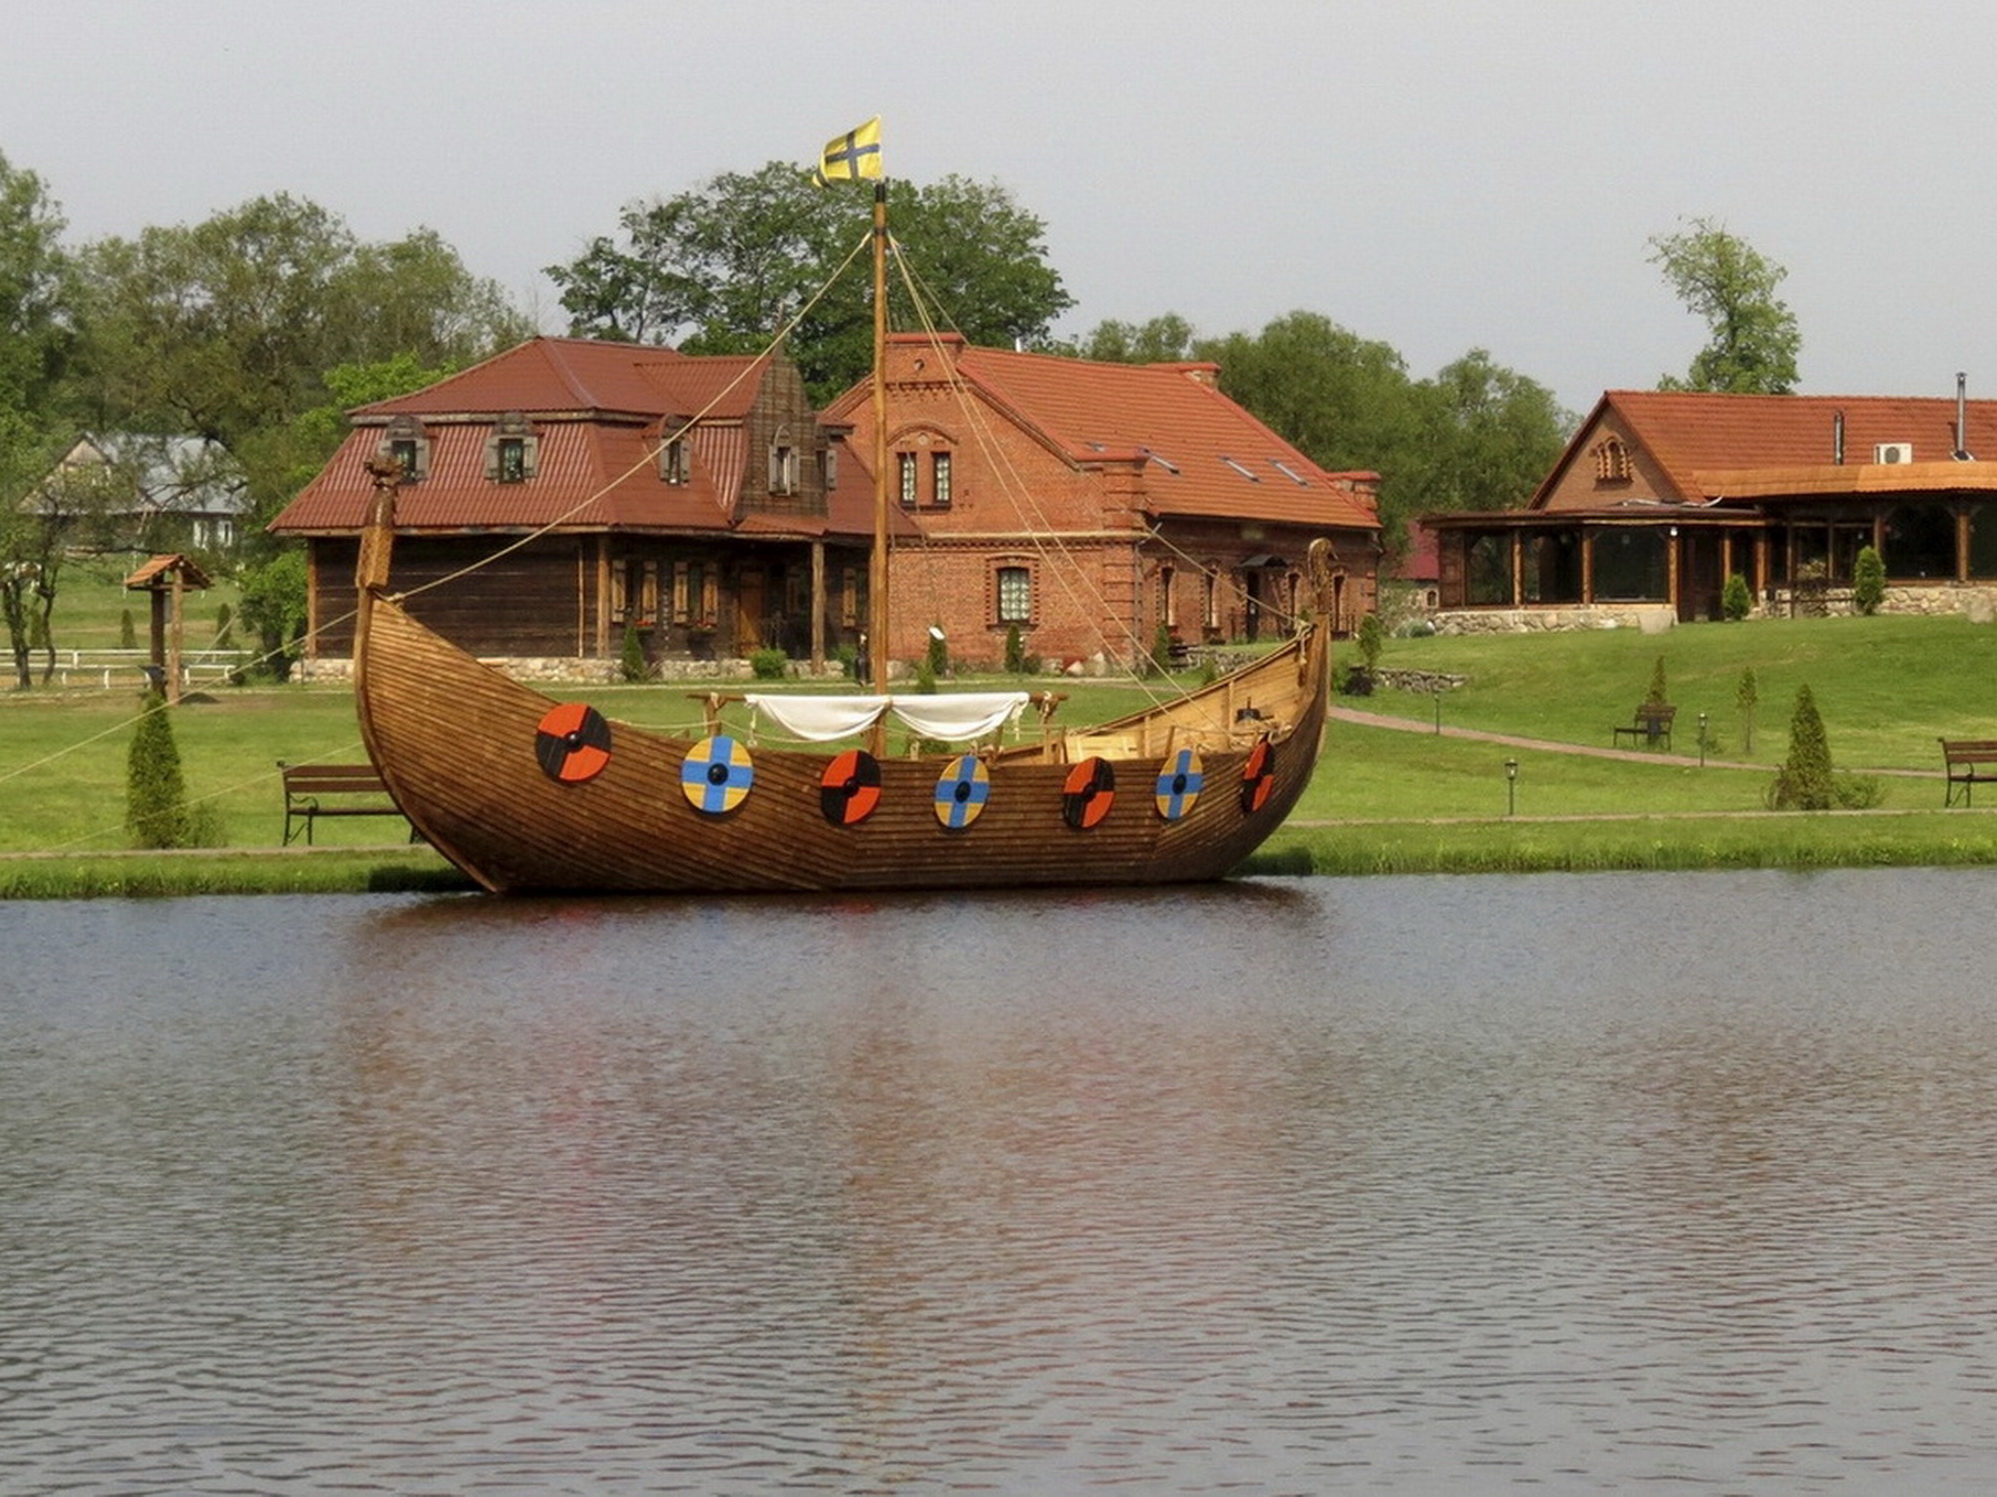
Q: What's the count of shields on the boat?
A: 7